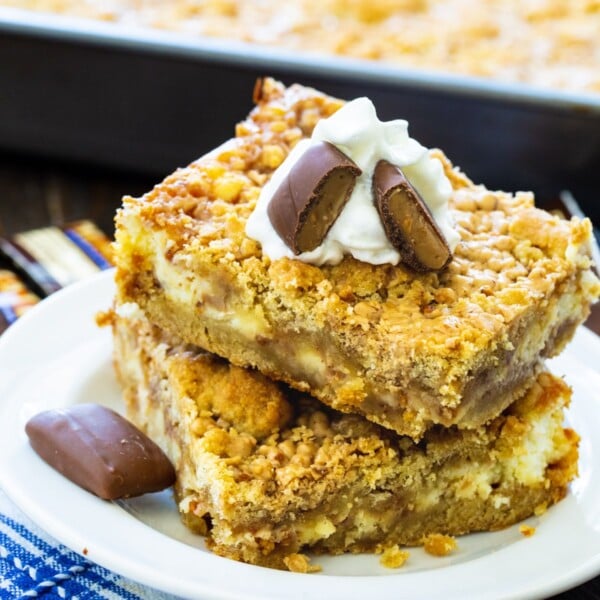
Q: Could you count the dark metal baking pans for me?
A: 1